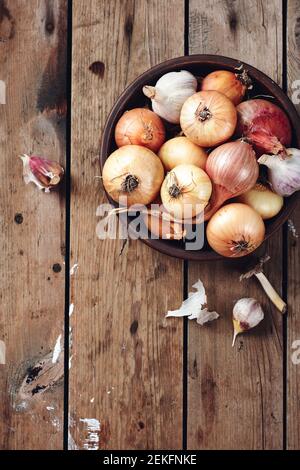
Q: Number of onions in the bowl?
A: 11